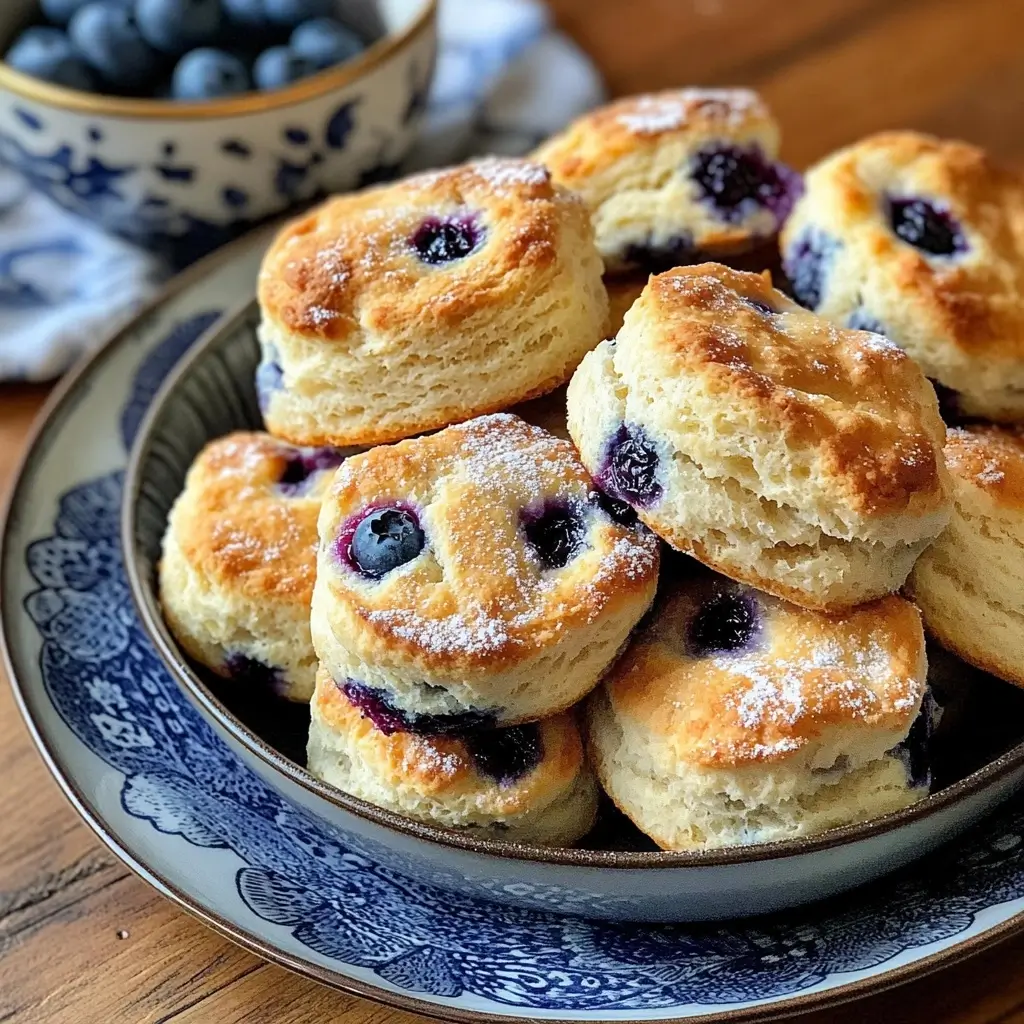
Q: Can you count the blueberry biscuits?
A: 9